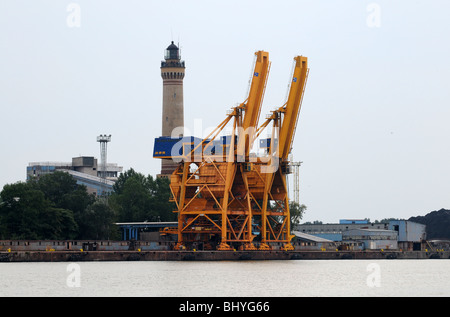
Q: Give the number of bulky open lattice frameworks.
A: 2